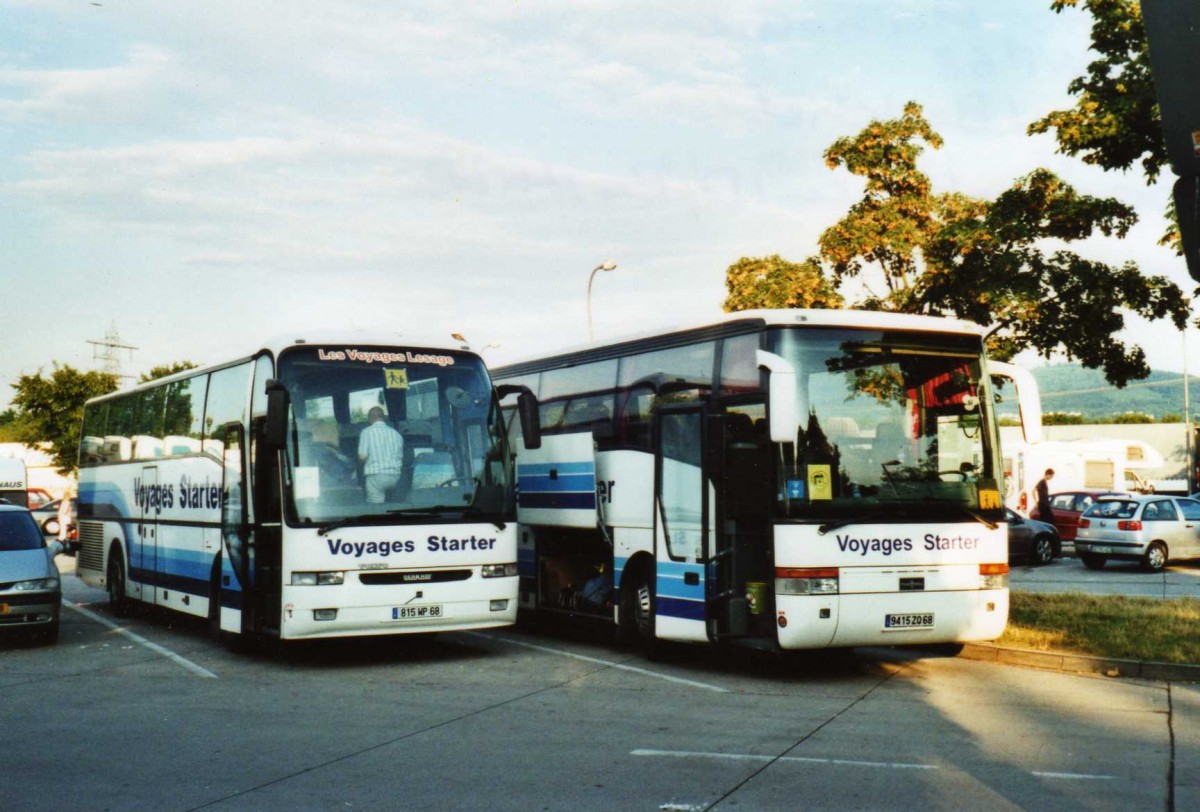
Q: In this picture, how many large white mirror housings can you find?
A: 2